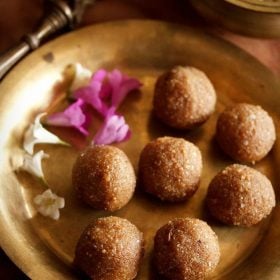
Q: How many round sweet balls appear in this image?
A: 7